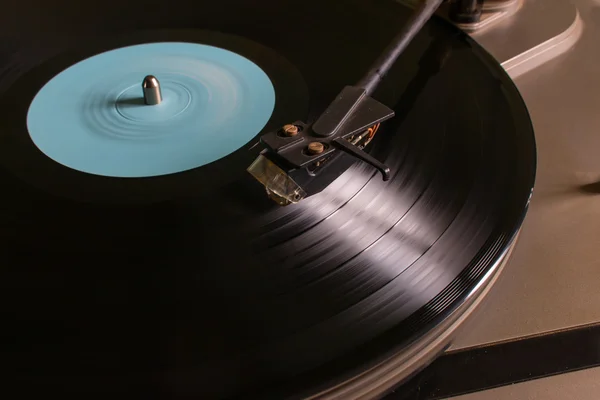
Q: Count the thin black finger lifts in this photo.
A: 1